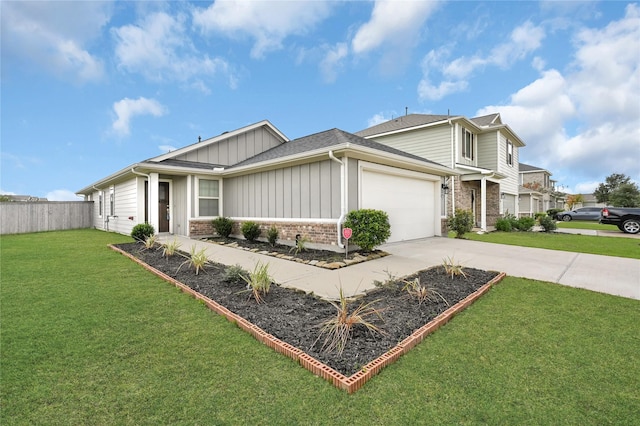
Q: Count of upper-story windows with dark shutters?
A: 2